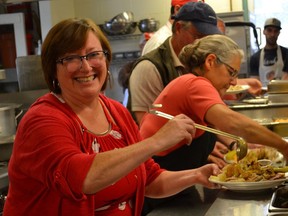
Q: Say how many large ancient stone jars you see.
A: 0